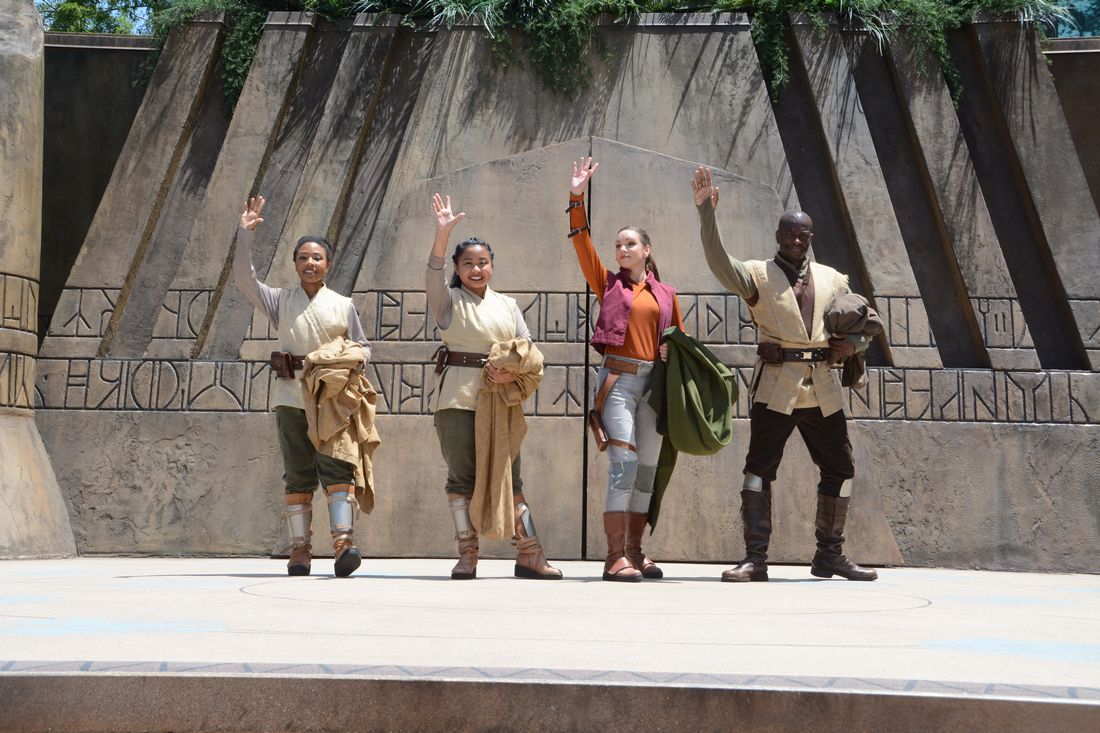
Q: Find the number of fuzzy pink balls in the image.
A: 0